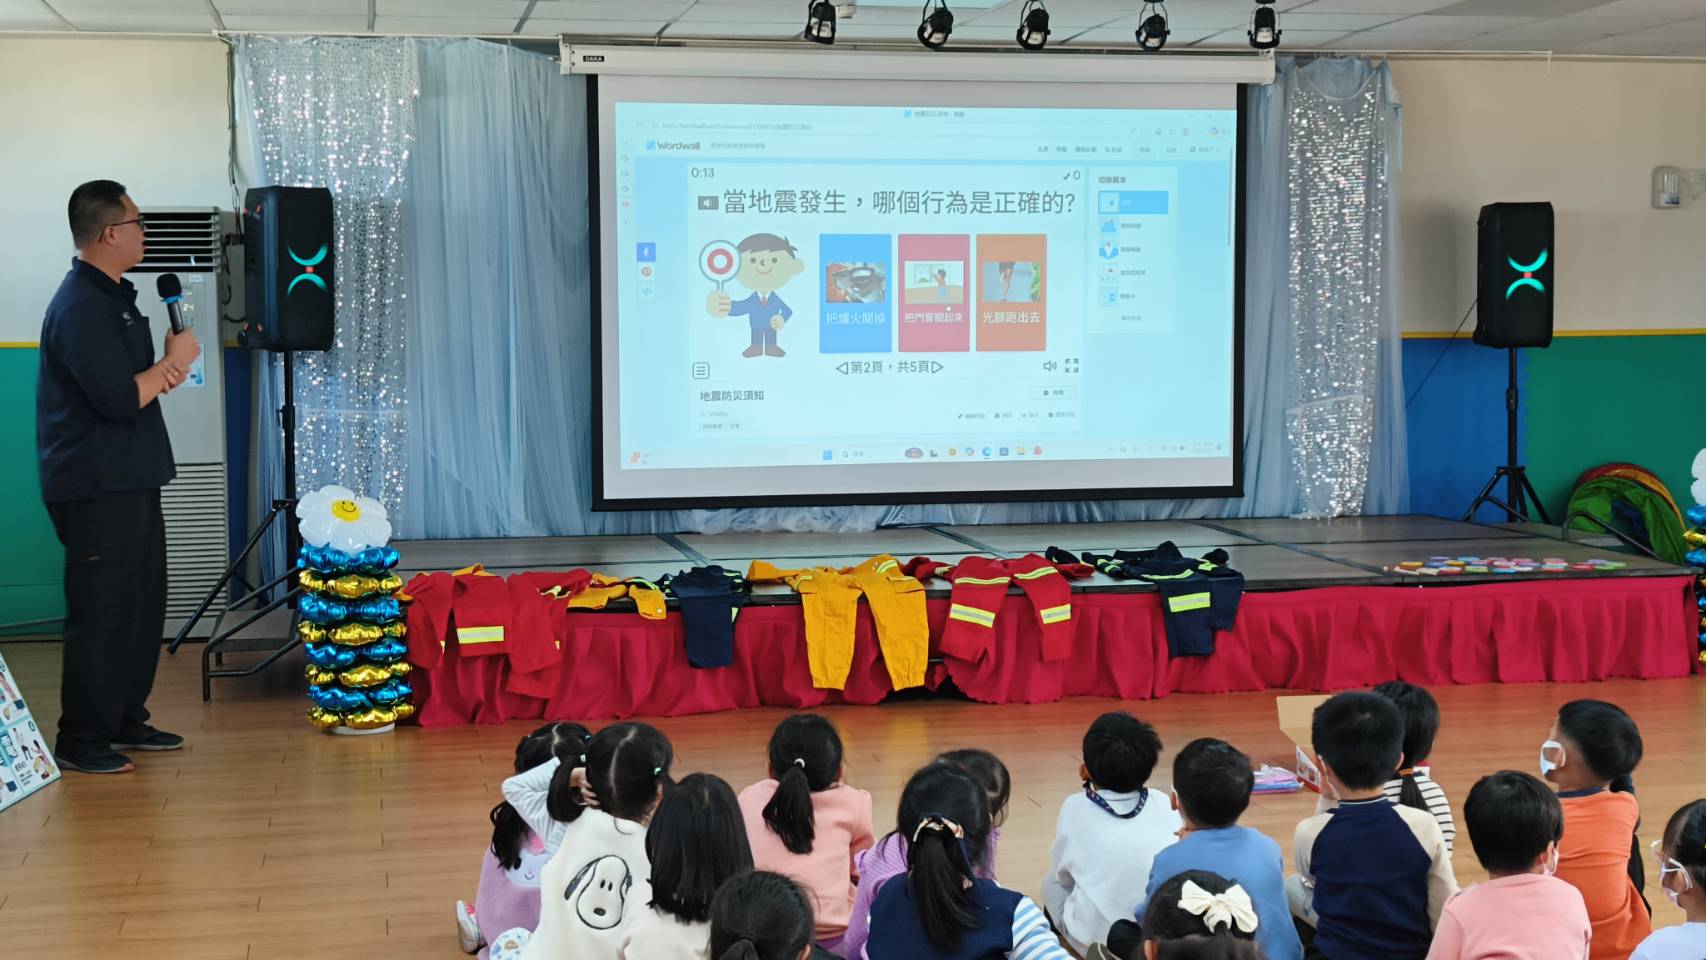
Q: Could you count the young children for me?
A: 15